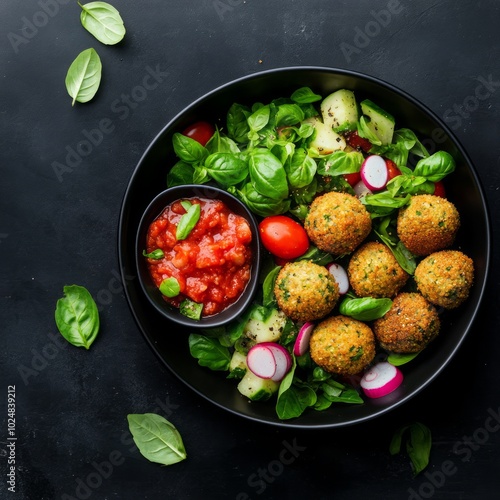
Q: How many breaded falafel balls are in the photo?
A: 7